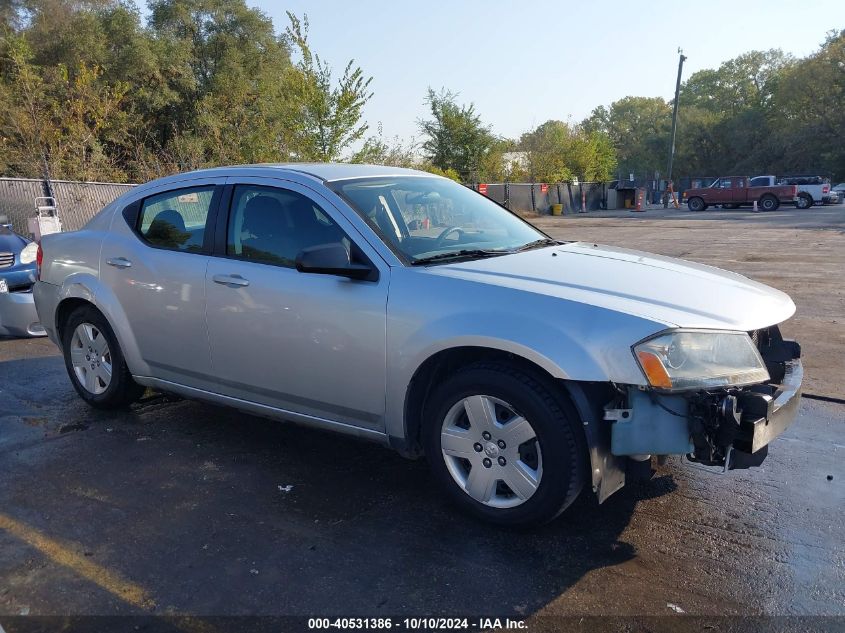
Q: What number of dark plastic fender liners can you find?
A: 1